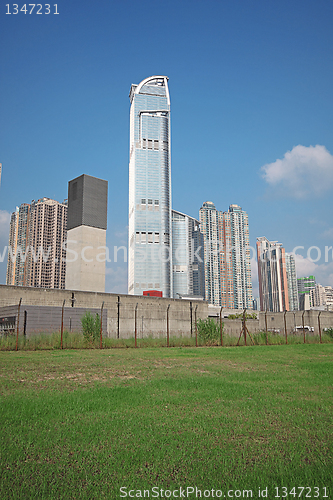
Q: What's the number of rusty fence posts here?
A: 12